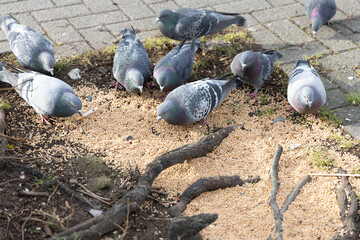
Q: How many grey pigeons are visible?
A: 9